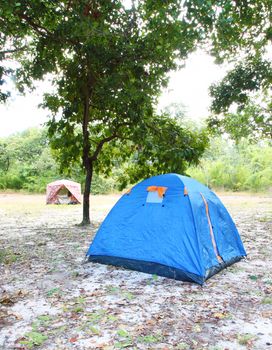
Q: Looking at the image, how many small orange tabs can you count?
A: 2